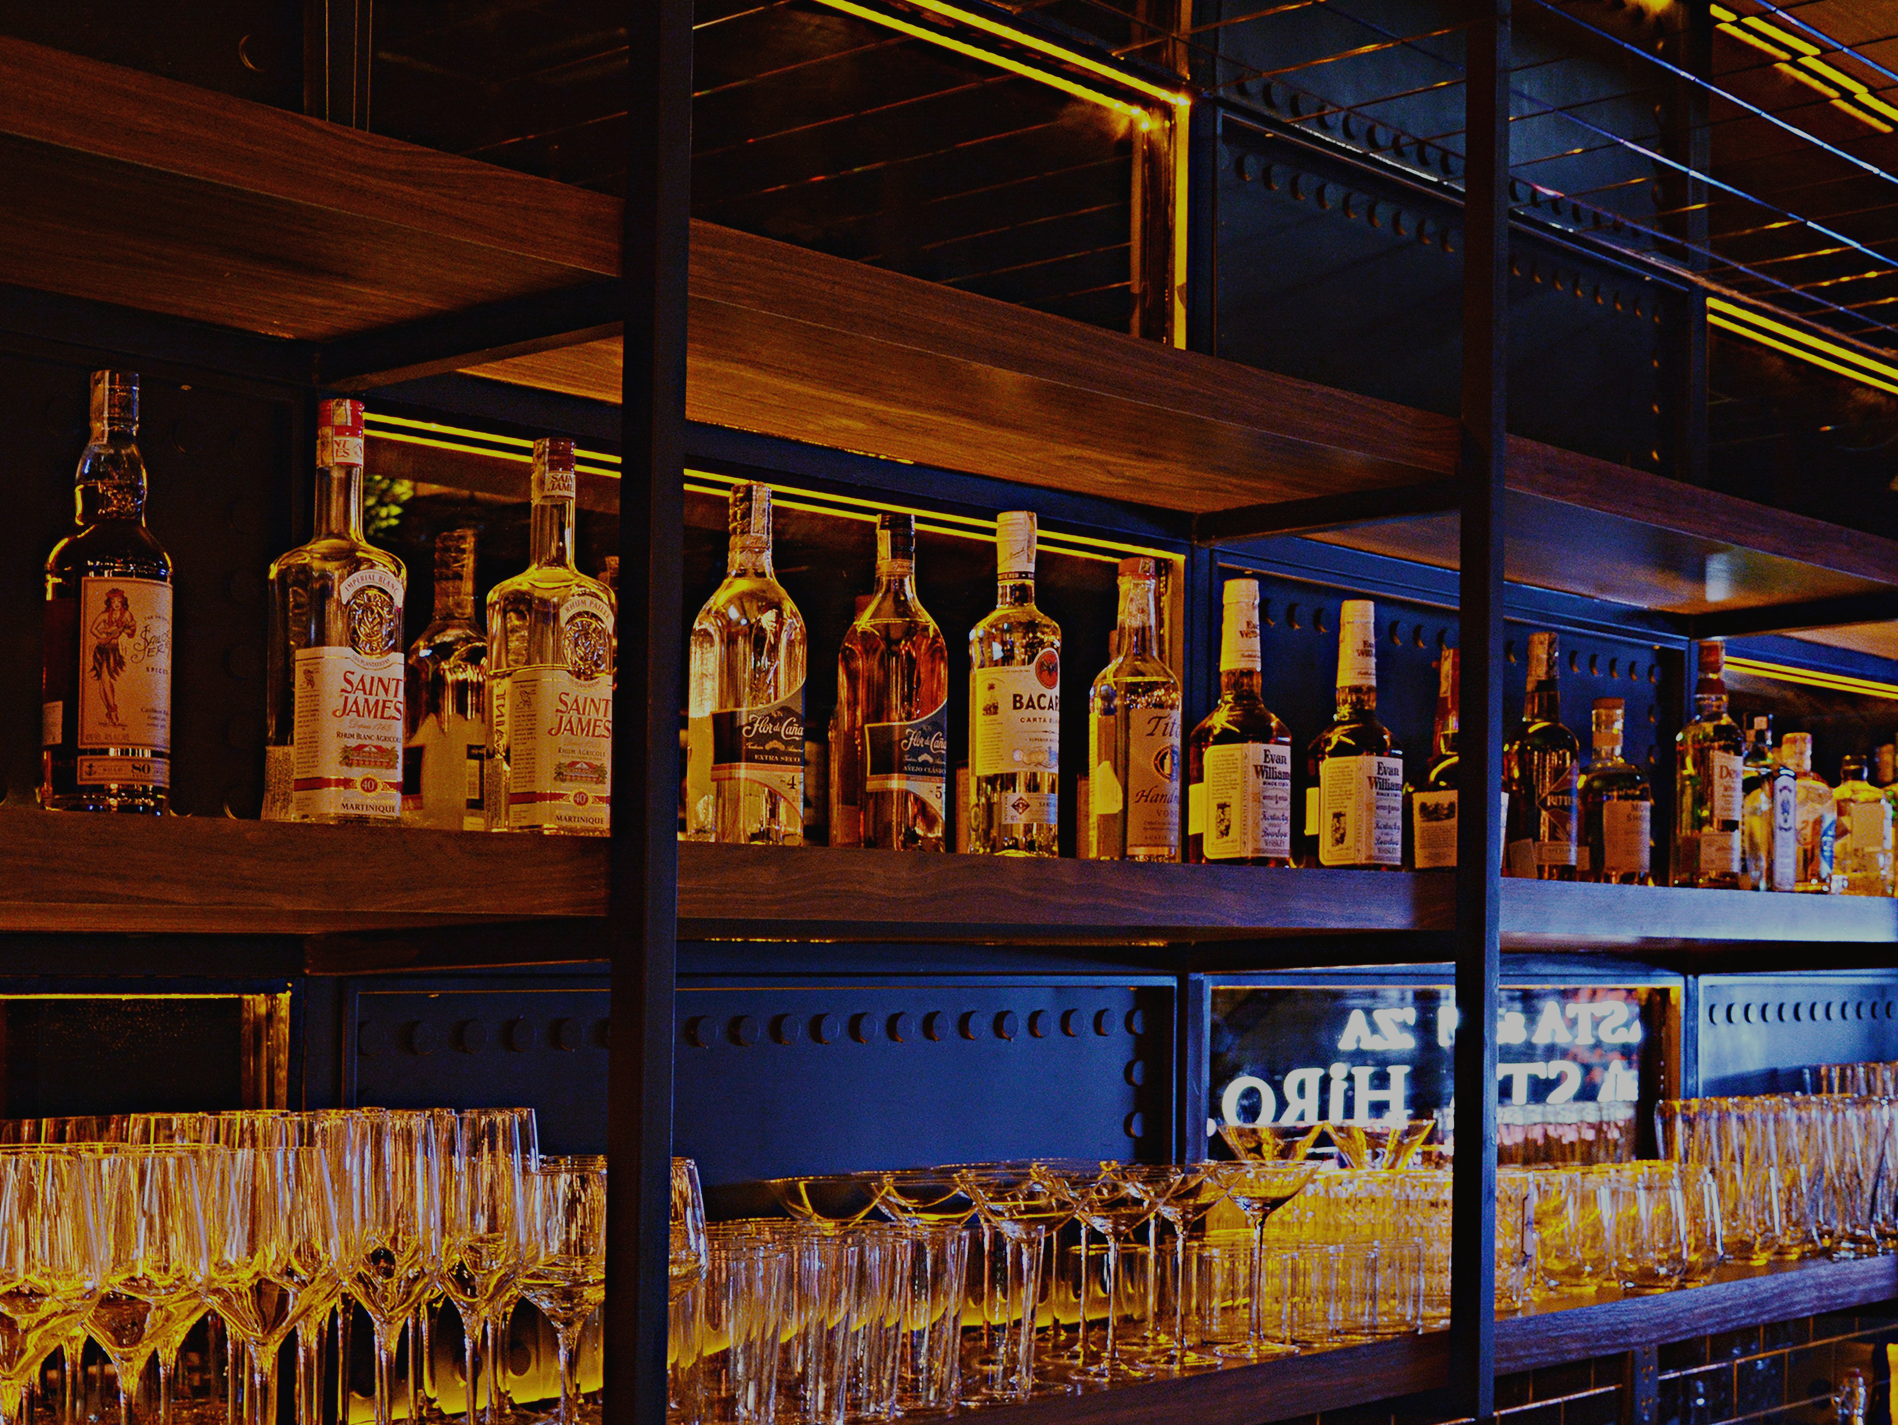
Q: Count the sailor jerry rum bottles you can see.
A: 1